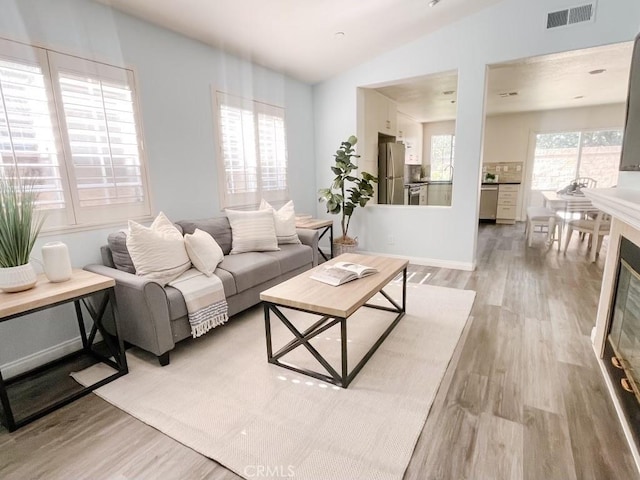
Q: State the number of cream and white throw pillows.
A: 4